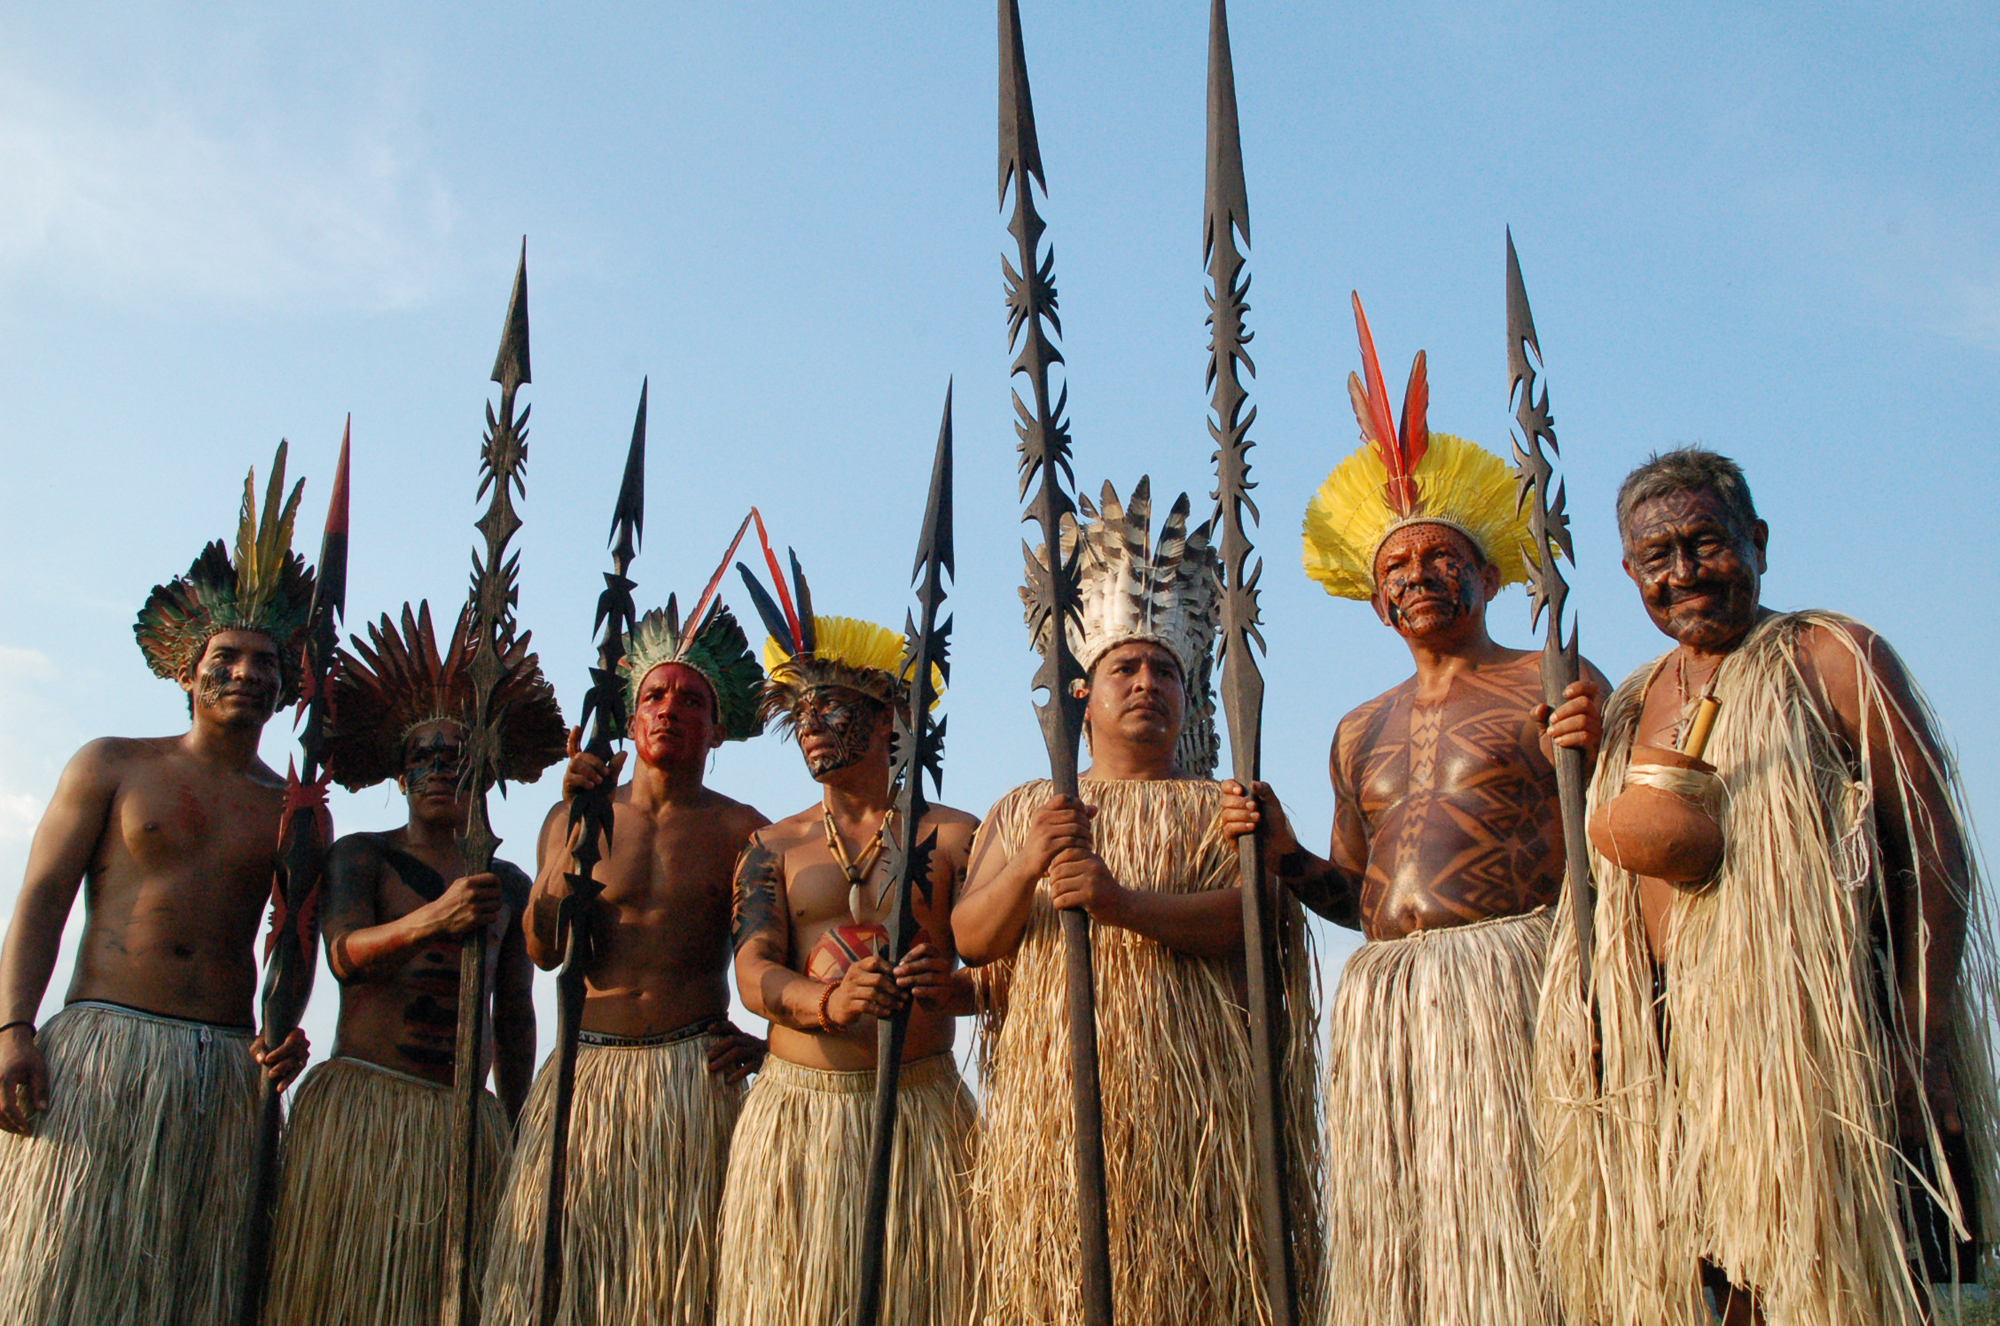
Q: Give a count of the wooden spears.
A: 7